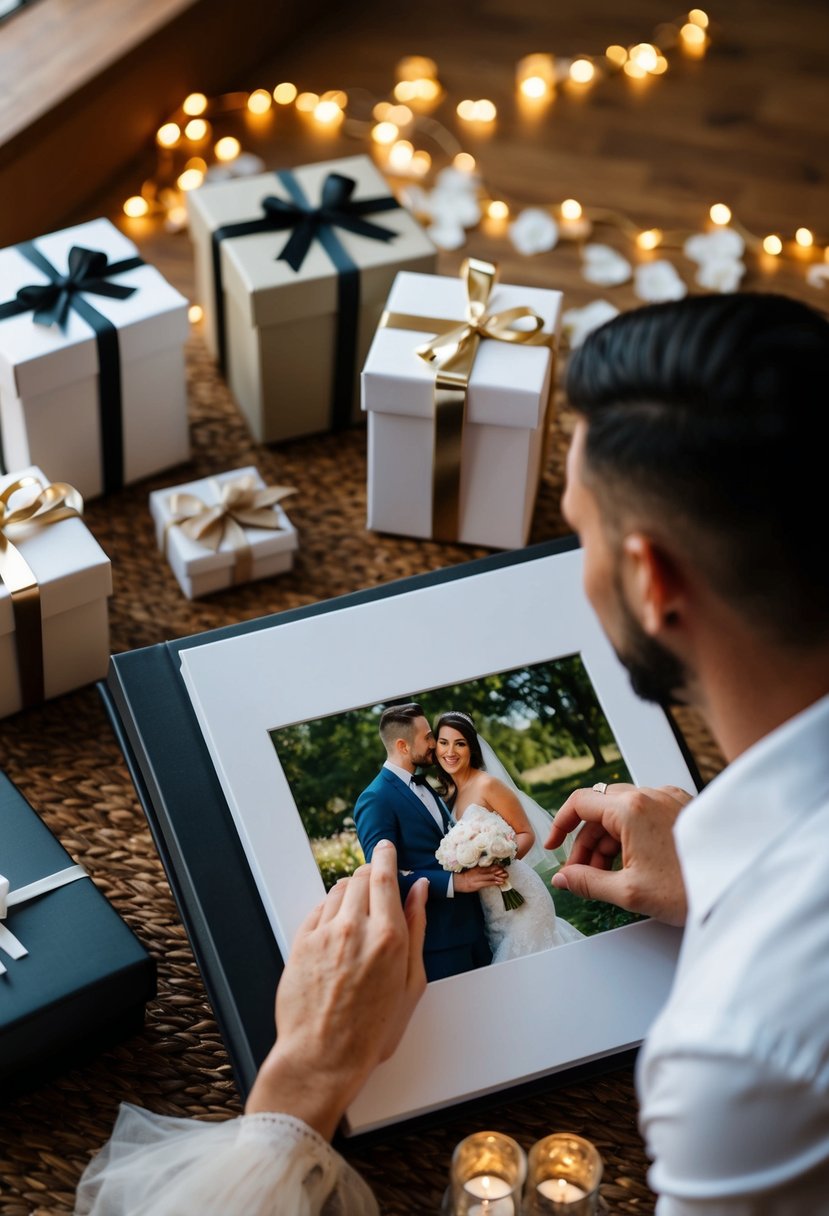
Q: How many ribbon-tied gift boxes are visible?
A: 6